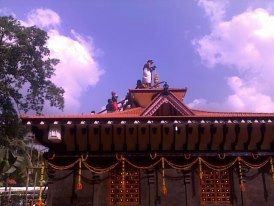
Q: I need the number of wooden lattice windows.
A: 2